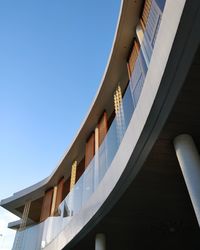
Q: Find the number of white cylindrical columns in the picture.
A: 2